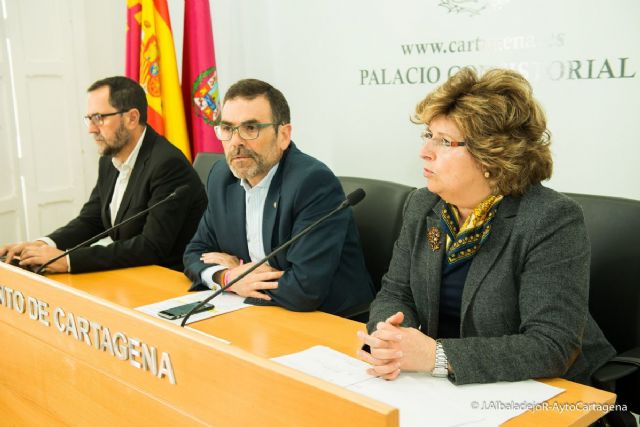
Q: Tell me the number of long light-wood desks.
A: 1